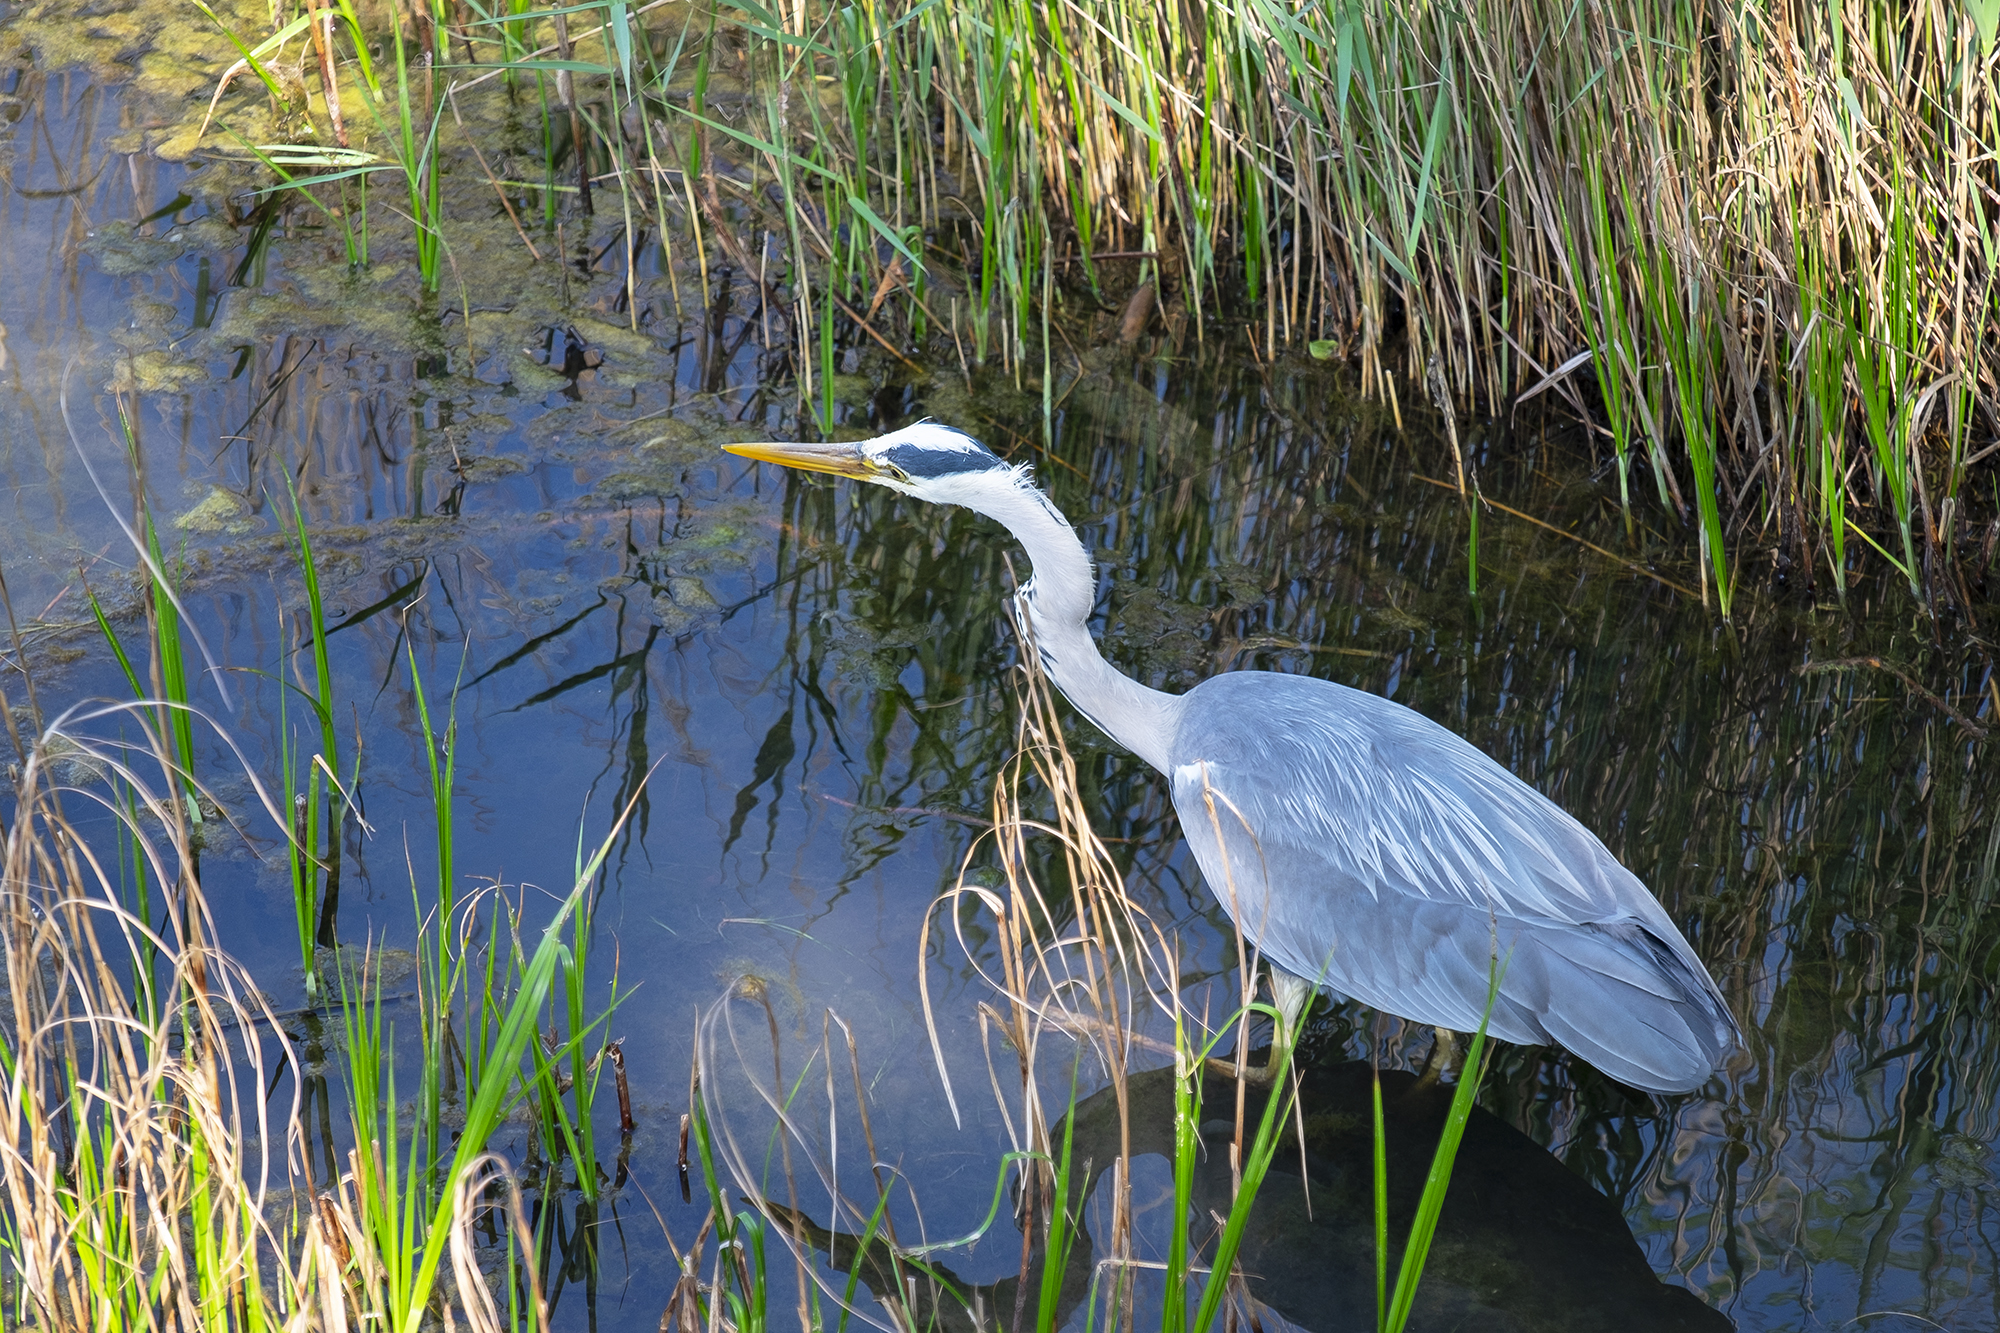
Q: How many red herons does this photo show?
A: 0